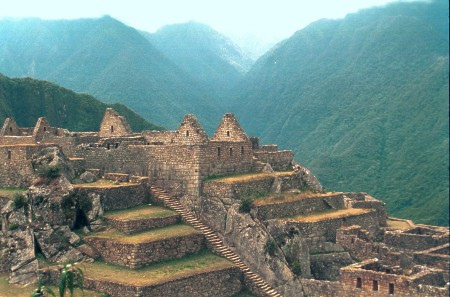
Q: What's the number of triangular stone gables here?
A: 5